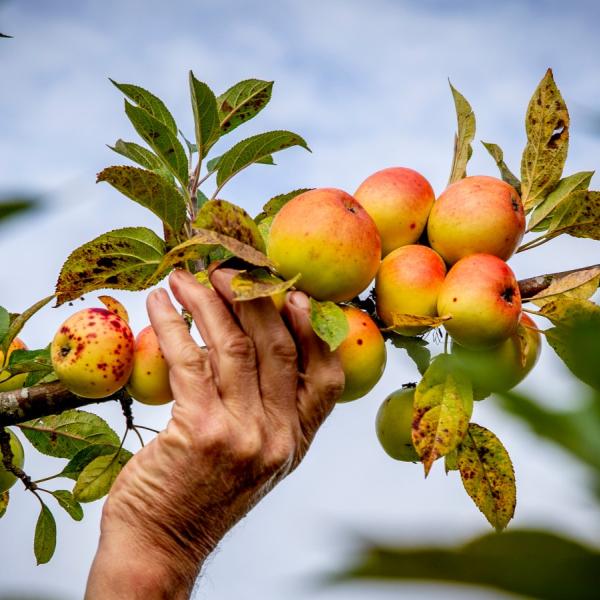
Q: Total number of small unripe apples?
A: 2